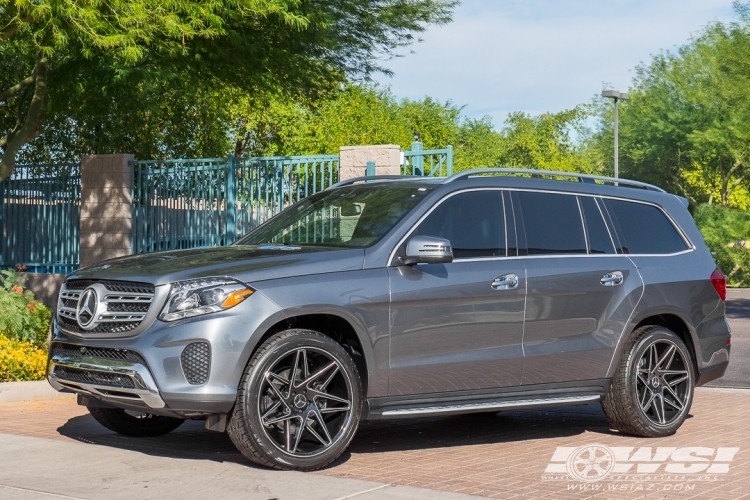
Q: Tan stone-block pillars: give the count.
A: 2